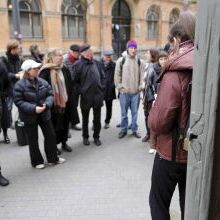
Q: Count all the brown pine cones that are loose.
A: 0